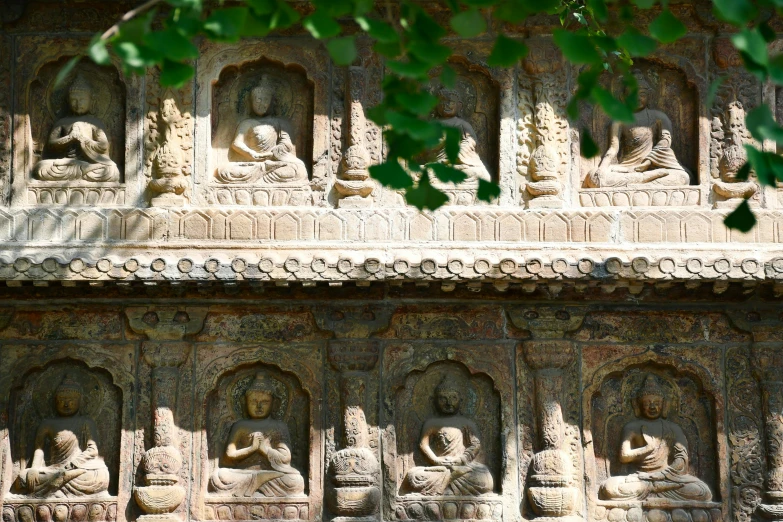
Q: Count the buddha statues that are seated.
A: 8